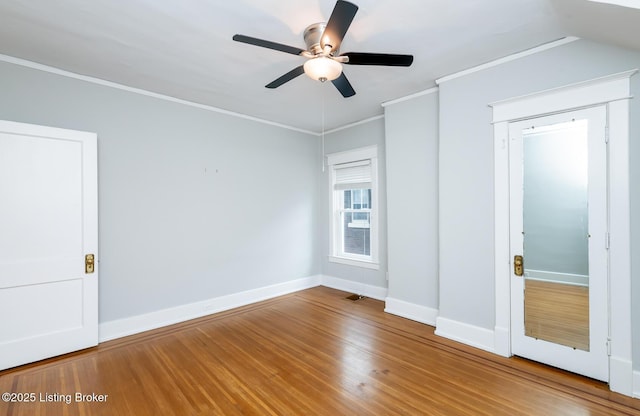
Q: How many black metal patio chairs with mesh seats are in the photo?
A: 0